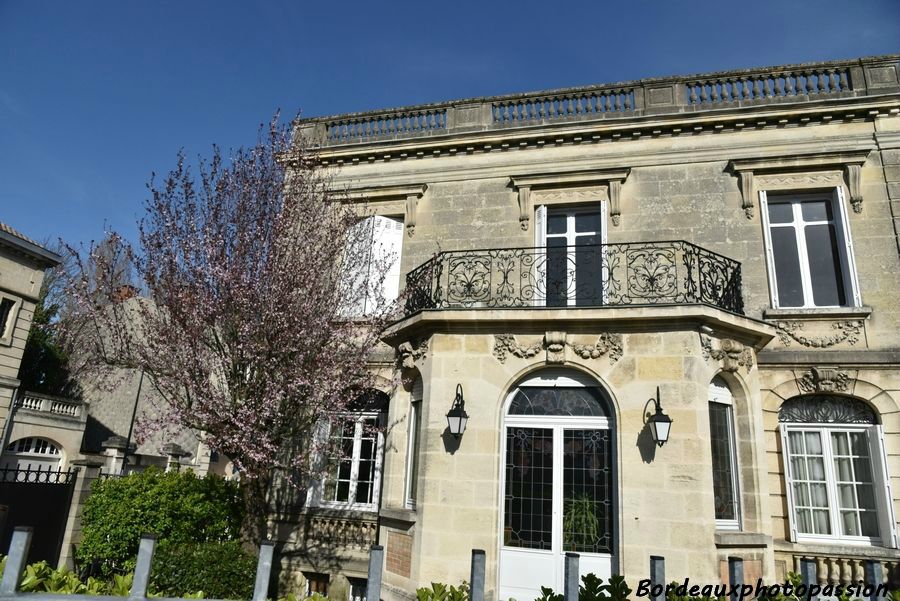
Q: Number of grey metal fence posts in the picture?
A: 10